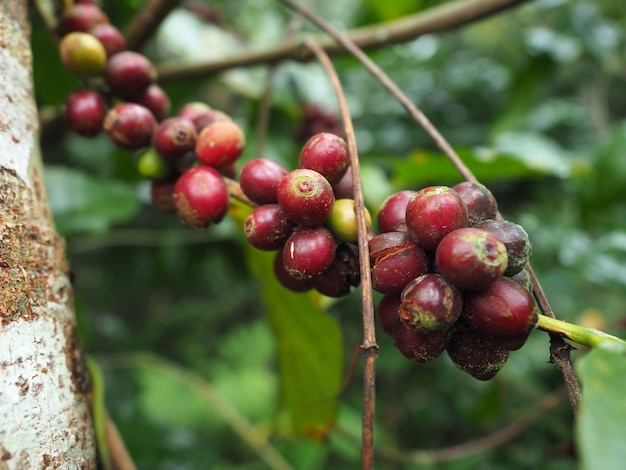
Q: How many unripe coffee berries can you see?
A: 3